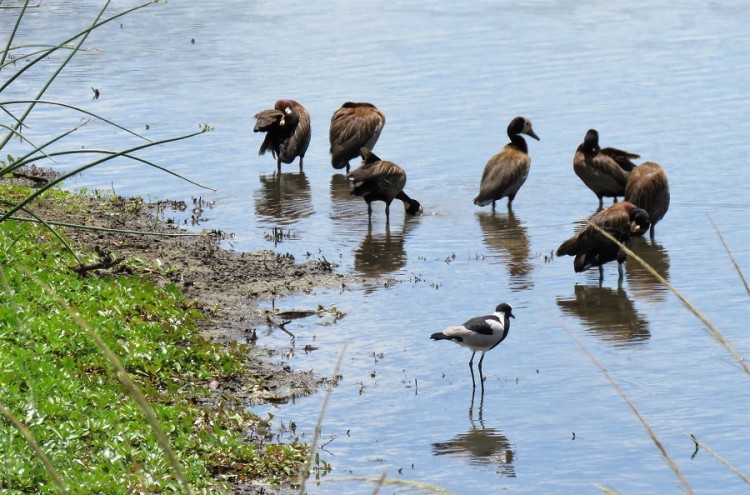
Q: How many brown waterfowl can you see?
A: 7